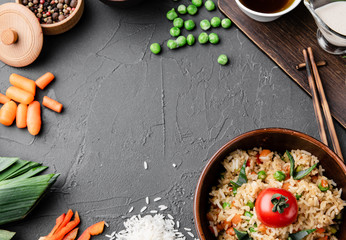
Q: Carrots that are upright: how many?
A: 3